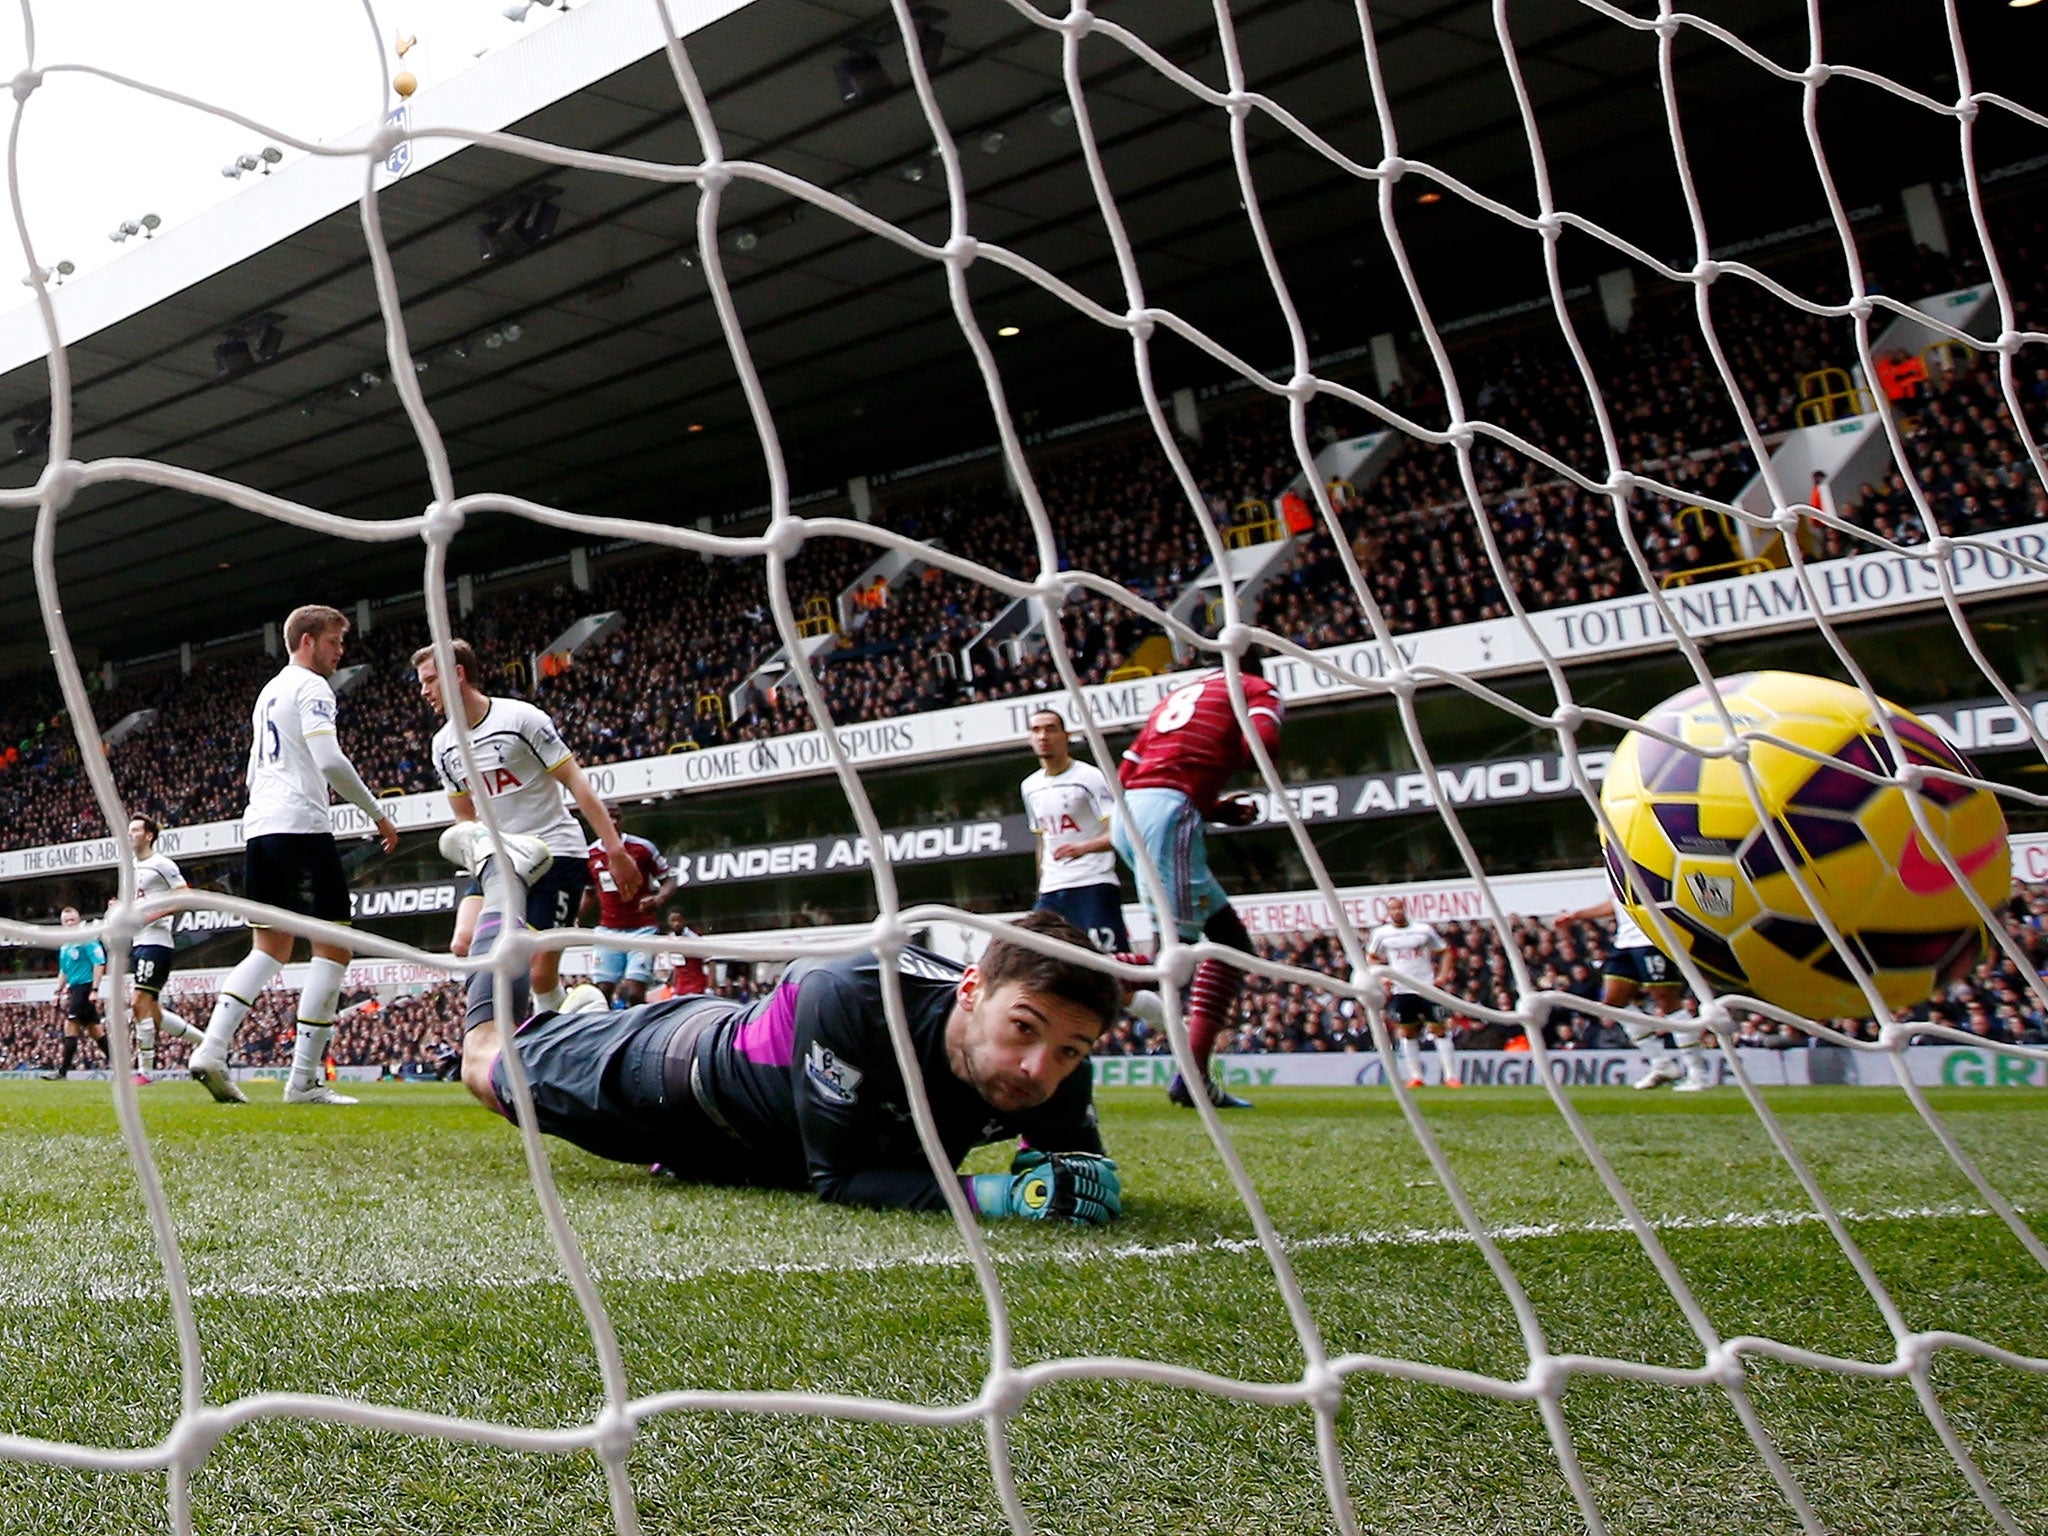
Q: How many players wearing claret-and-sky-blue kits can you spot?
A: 3